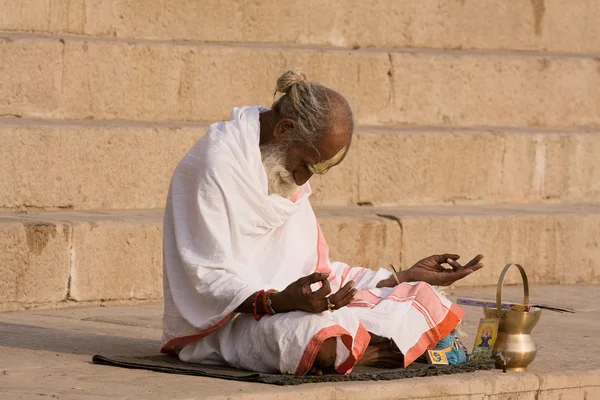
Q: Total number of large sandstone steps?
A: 4